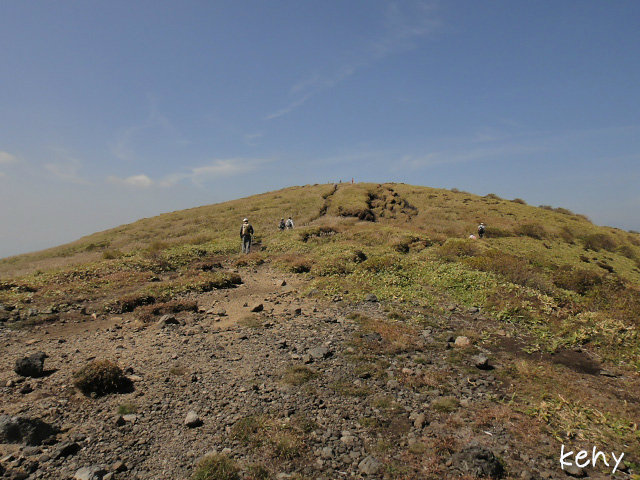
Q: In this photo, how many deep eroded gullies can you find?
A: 2